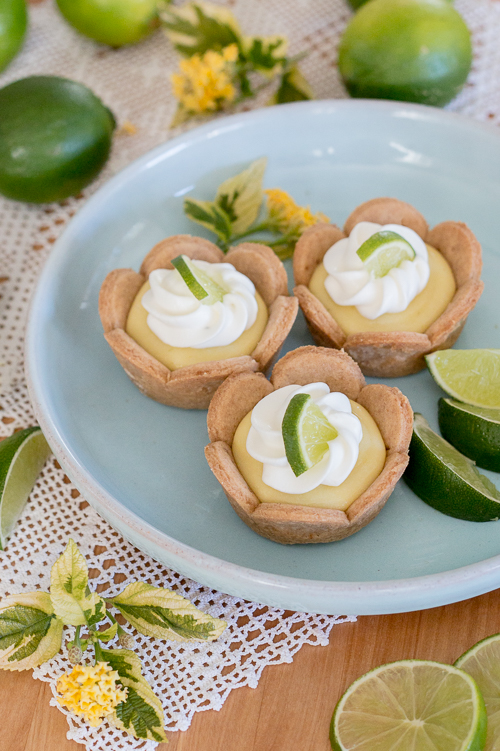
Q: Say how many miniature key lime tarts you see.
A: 3